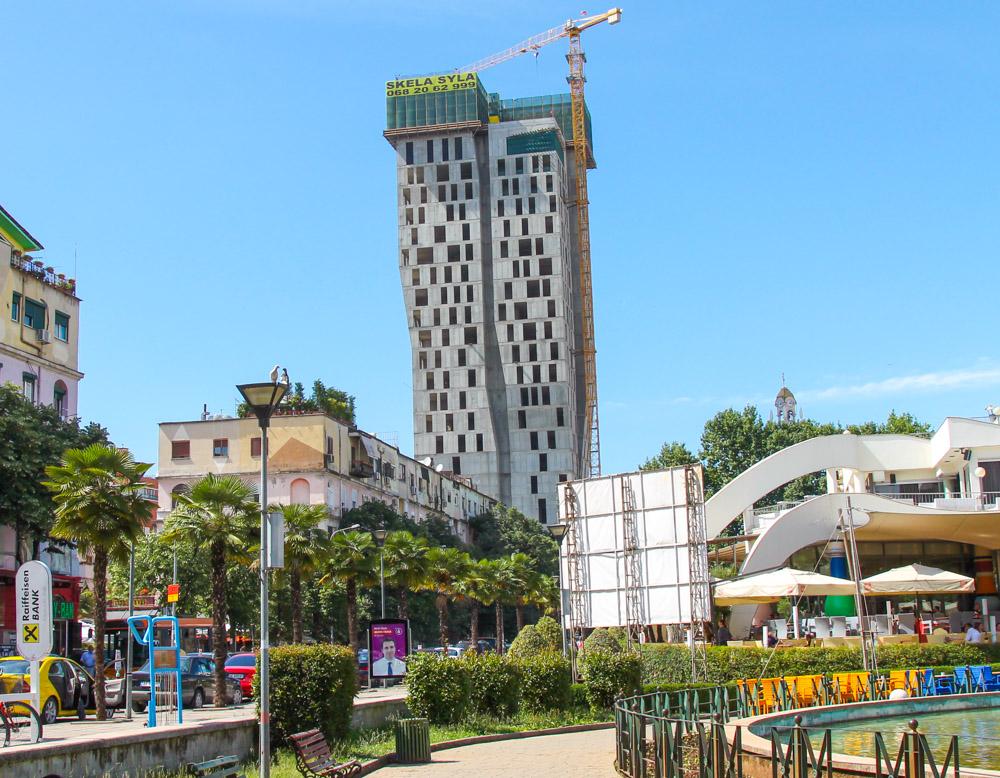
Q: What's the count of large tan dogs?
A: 0